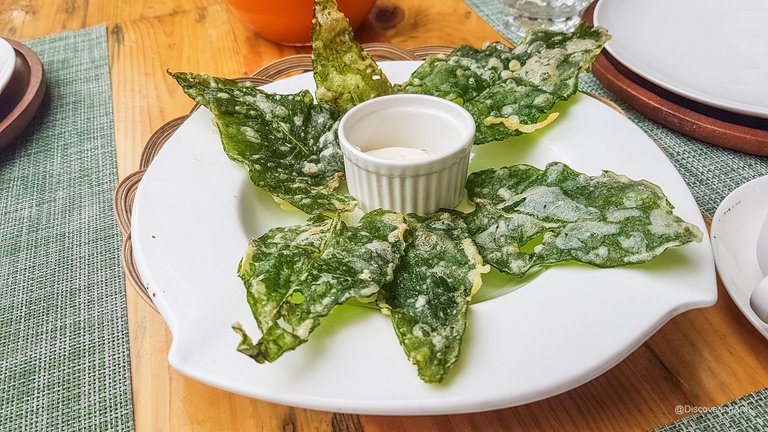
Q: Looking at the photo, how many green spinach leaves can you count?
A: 6